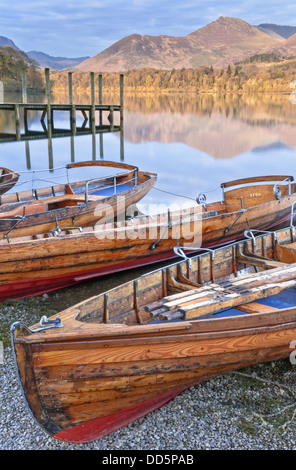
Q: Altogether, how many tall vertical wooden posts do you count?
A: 6